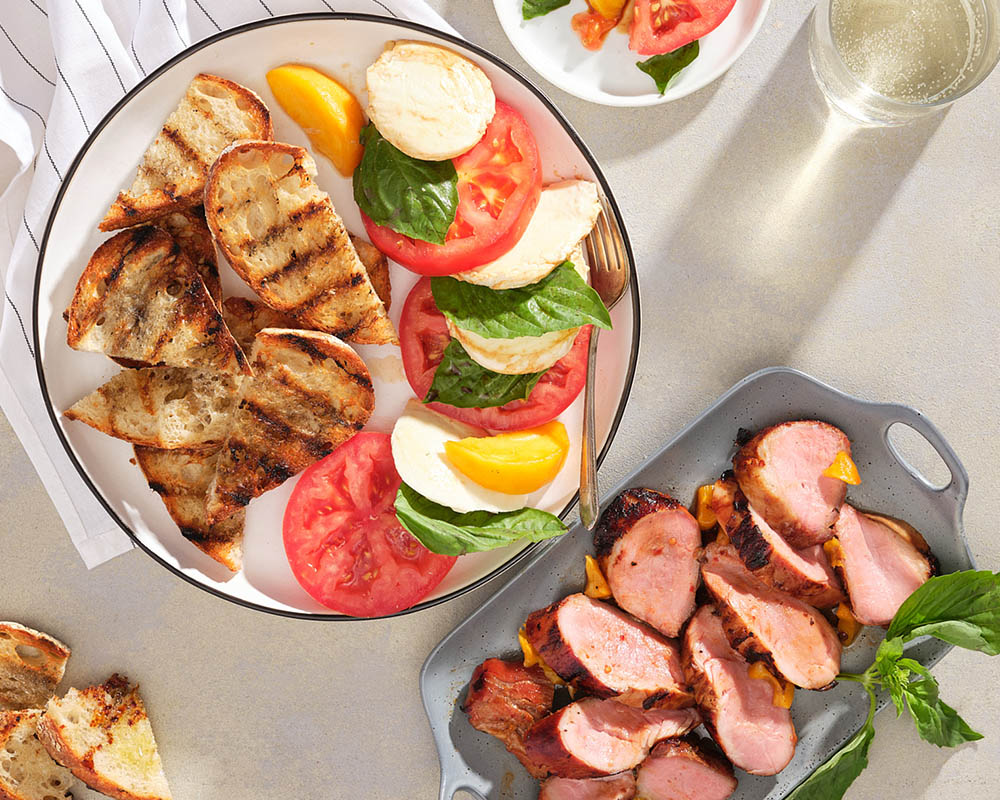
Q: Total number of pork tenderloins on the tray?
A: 11